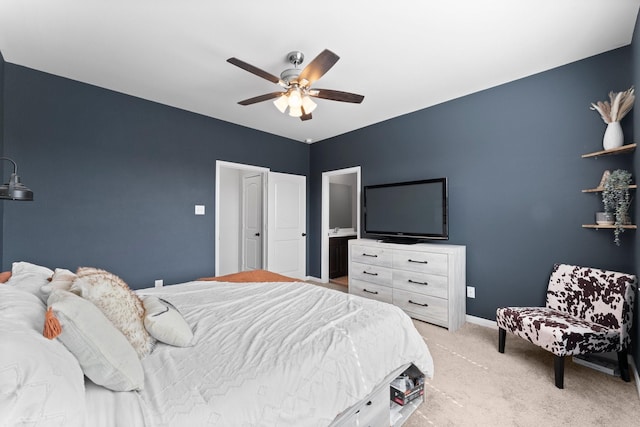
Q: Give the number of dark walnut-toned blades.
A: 5